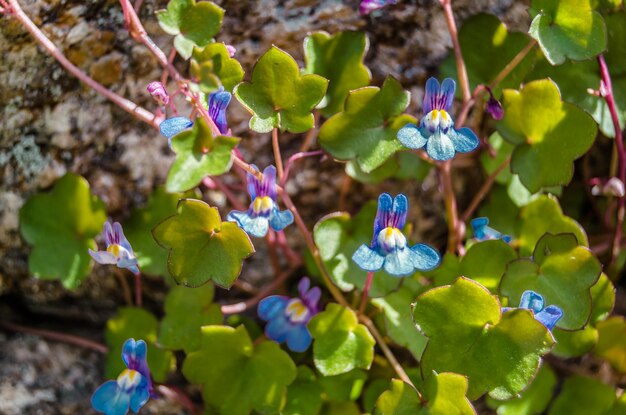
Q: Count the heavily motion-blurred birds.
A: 0